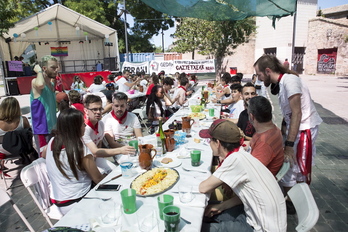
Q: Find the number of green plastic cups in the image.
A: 6